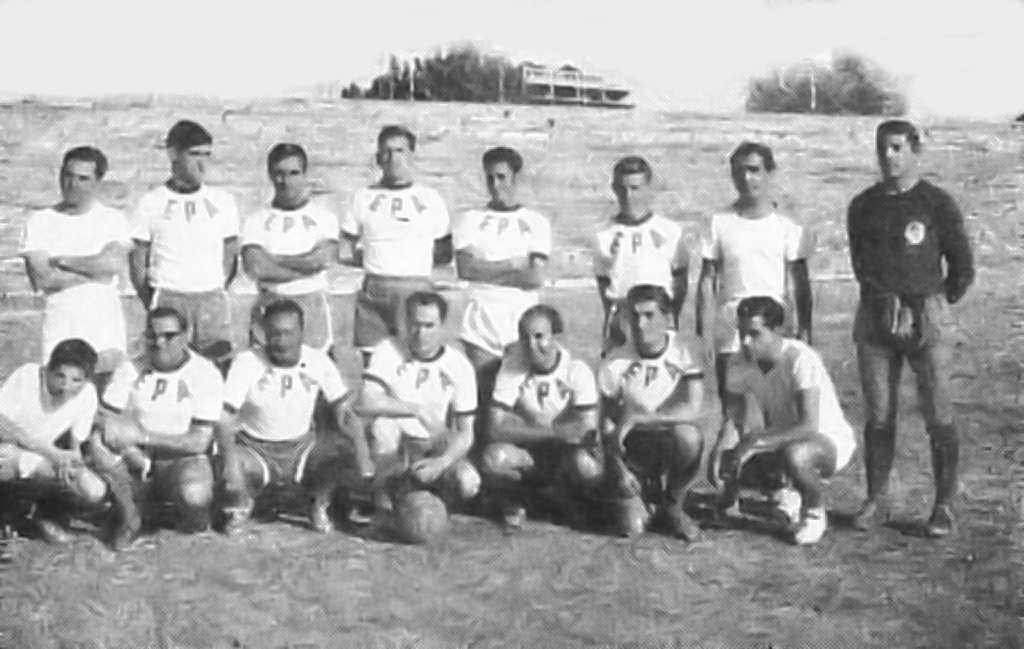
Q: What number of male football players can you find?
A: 15